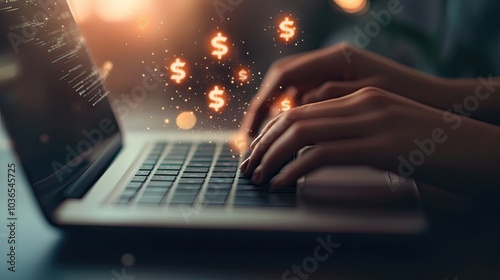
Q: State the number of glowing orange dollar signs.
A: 6